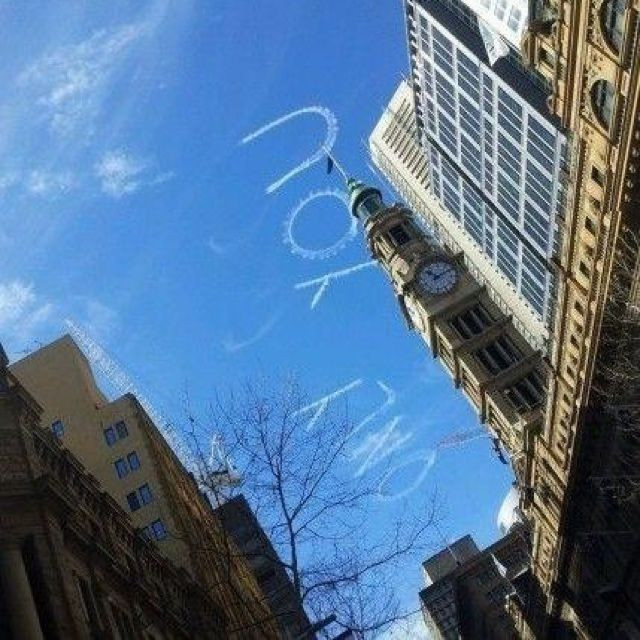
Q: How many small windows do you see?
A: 9